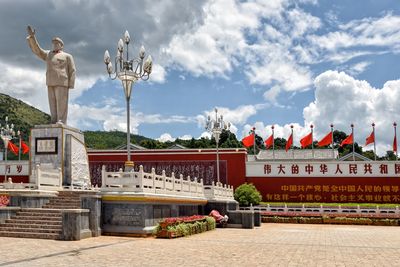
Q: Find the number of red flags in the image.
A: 10